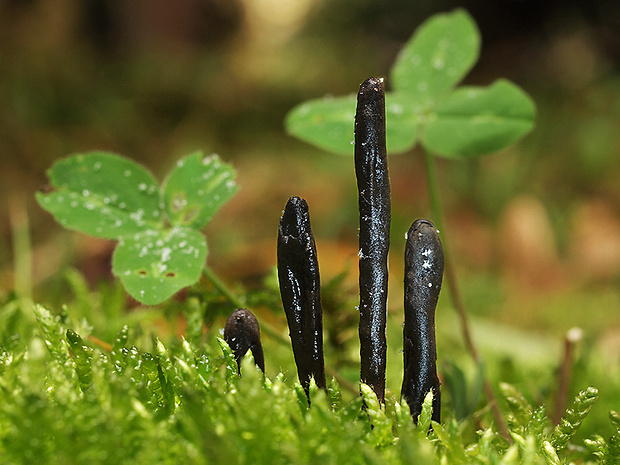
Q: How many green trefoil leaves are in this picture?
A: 2